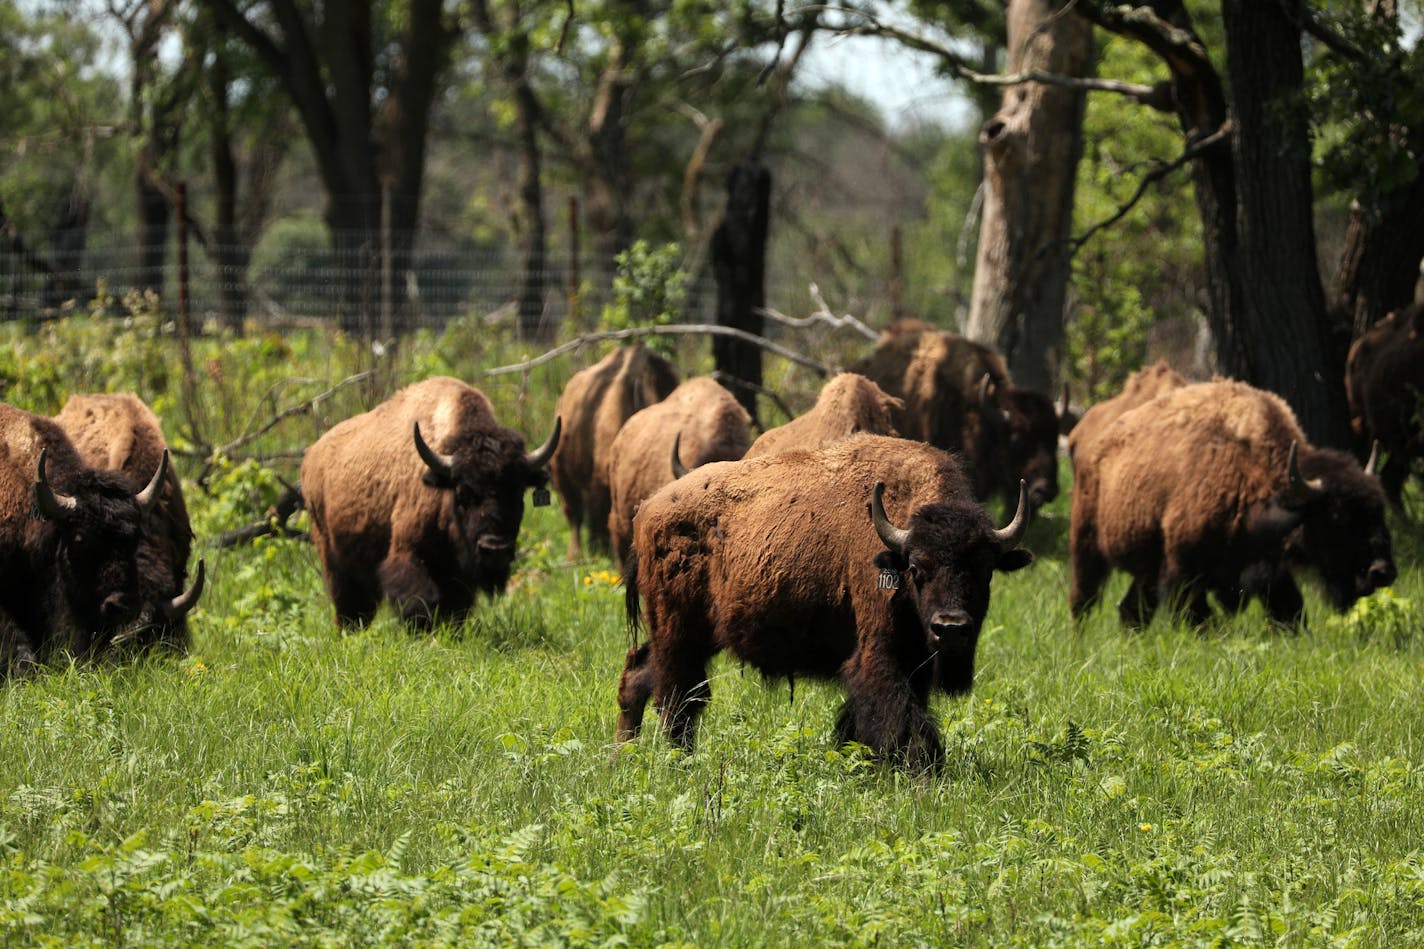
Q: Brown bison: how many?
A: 11